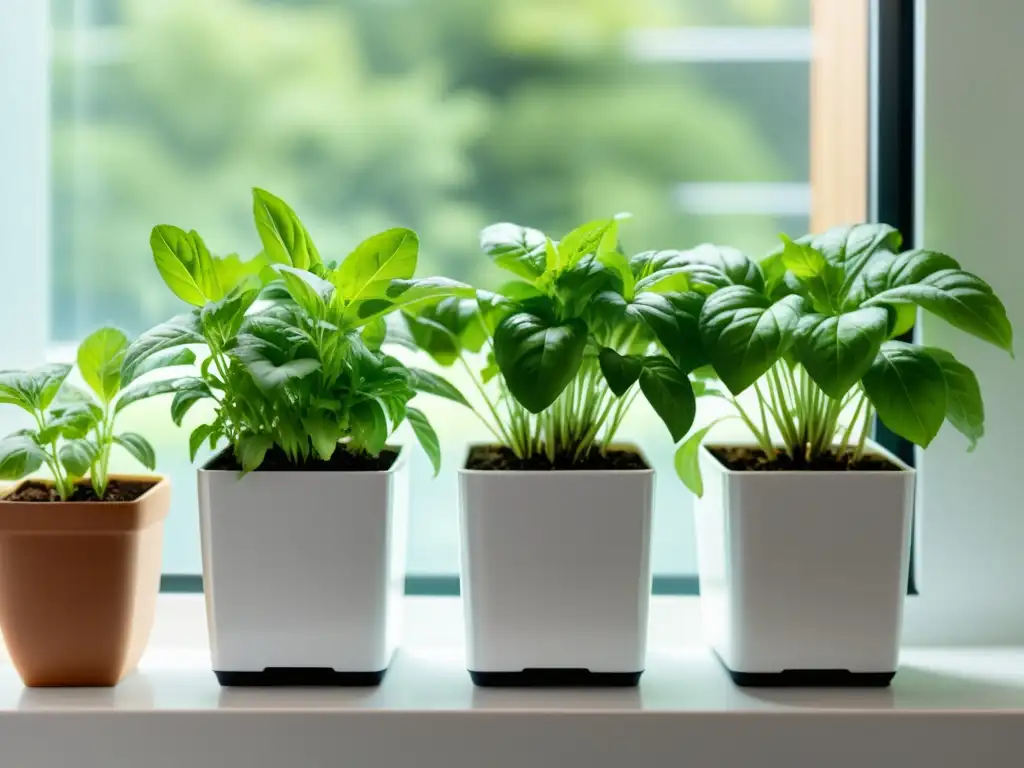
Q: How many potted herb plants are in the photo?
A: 4